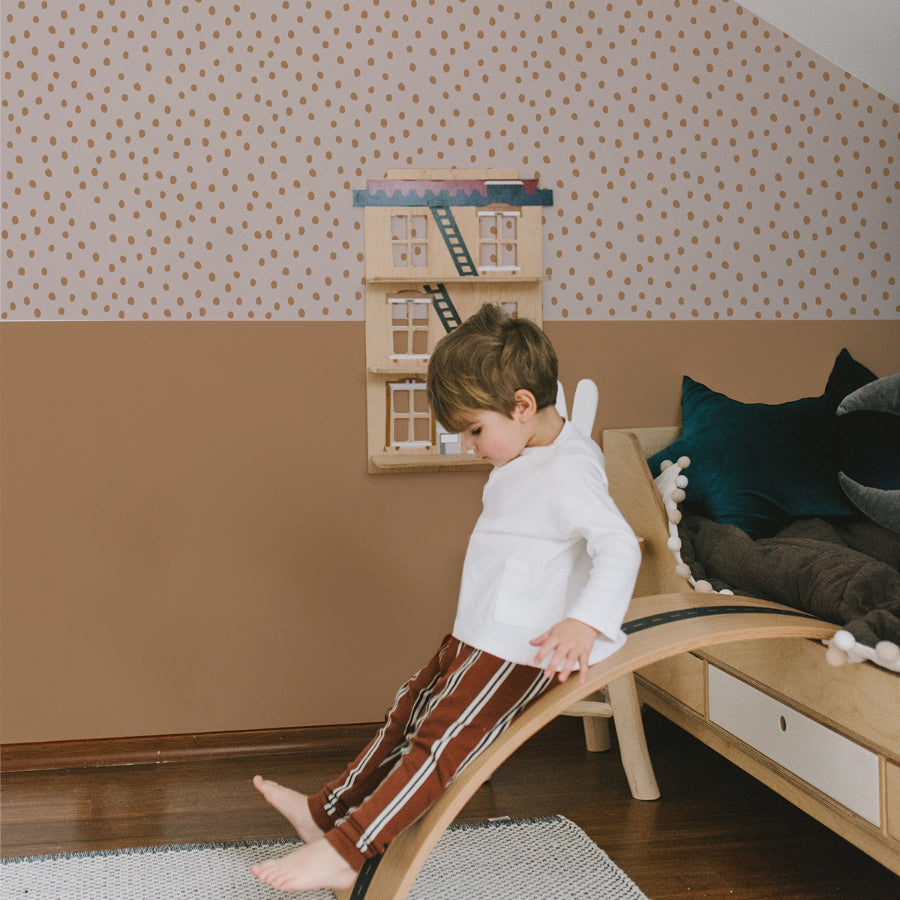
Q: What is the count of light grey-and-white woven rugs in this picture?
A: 1